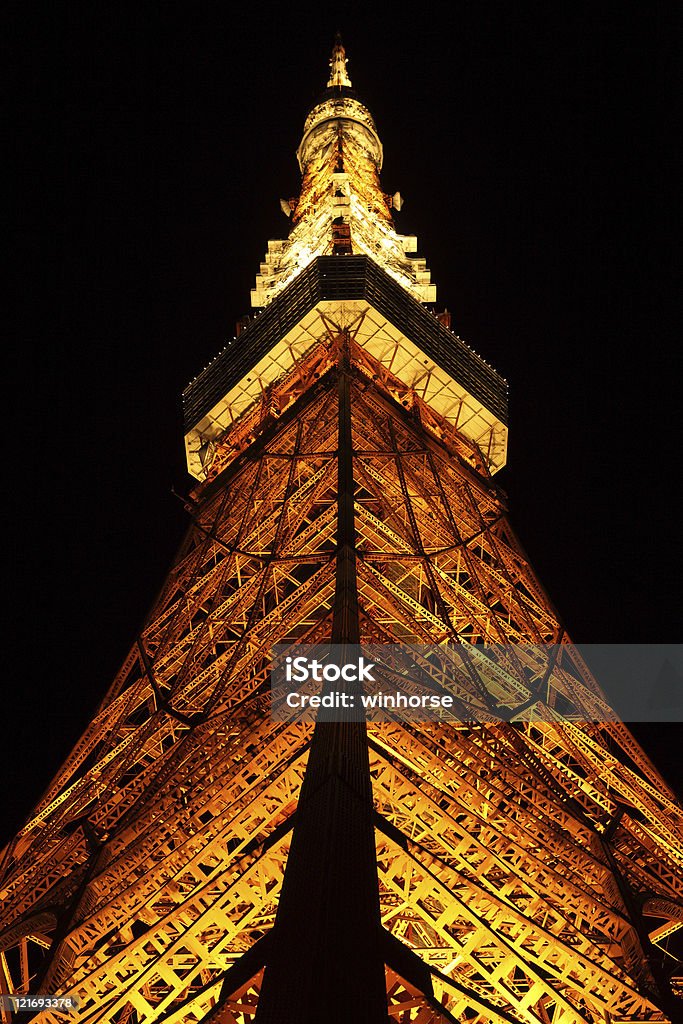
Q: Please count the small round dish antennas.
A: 2